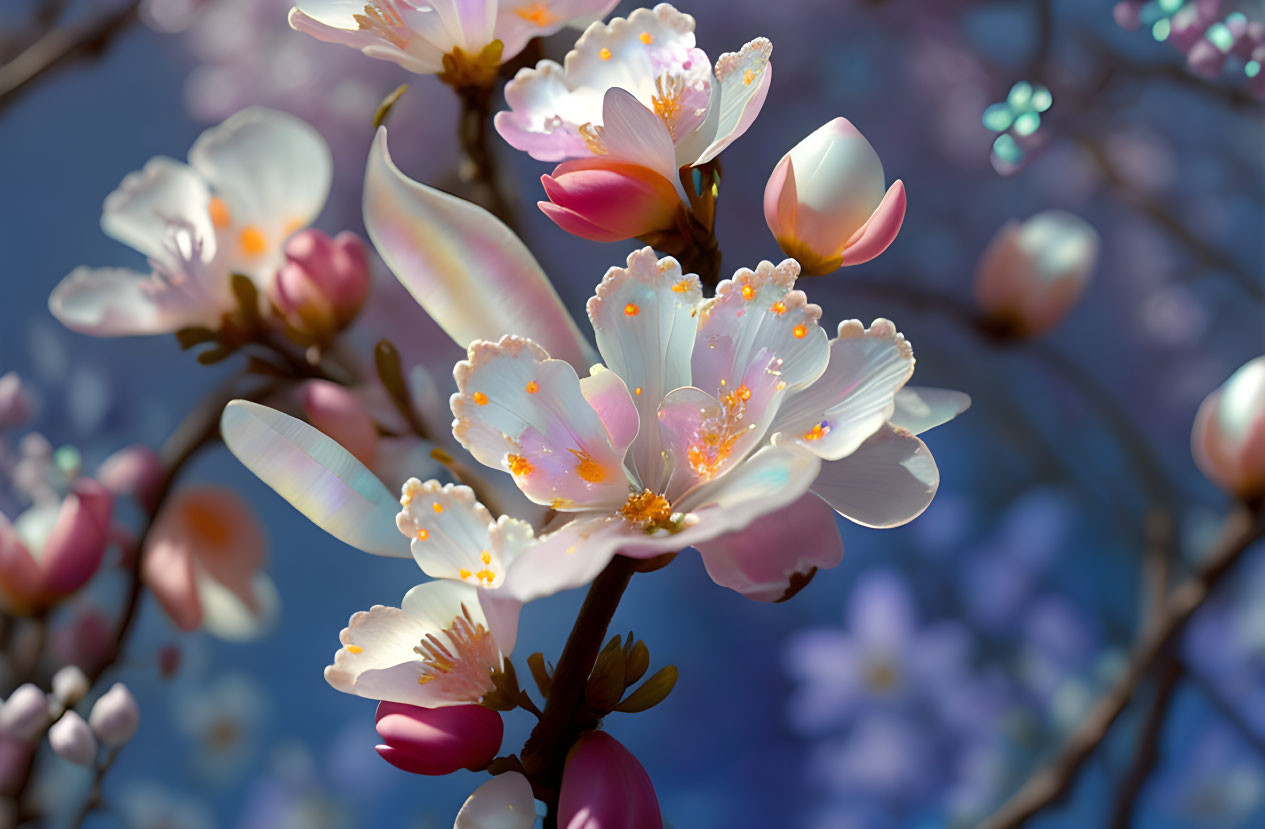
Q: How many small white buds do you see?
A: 4